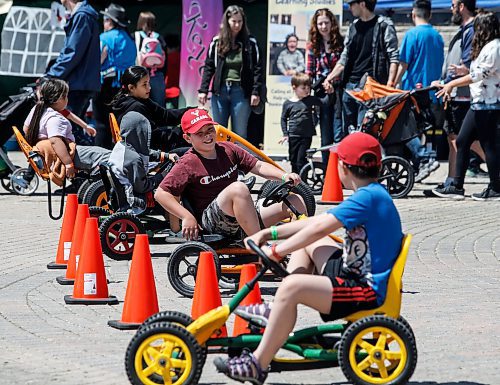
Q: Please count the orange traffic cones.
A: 7